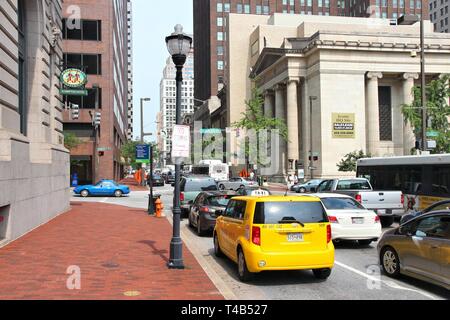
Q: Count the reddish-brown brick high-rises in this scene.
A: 2